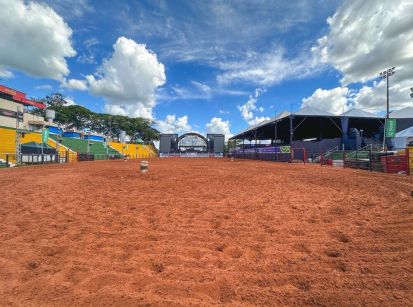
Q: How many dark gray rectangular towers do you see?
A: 2